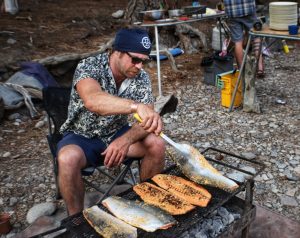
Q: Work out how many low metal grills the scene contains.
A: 1